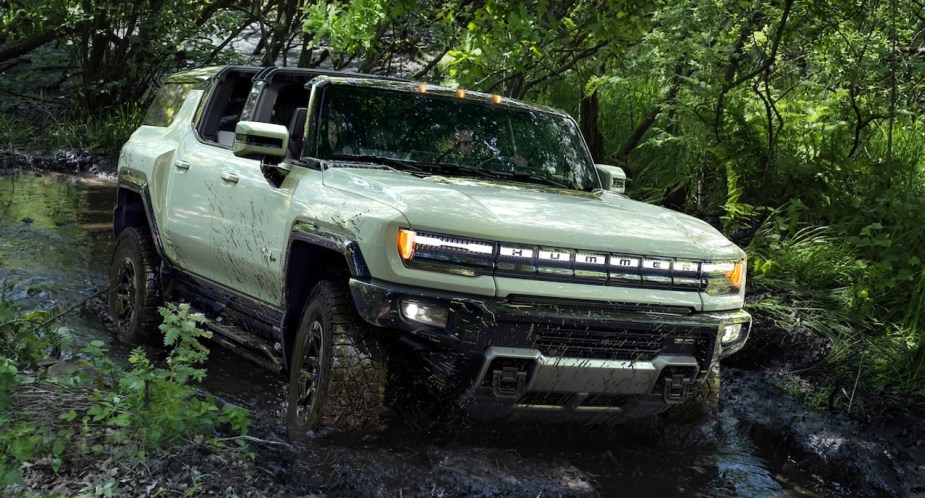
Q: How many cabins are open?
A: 2